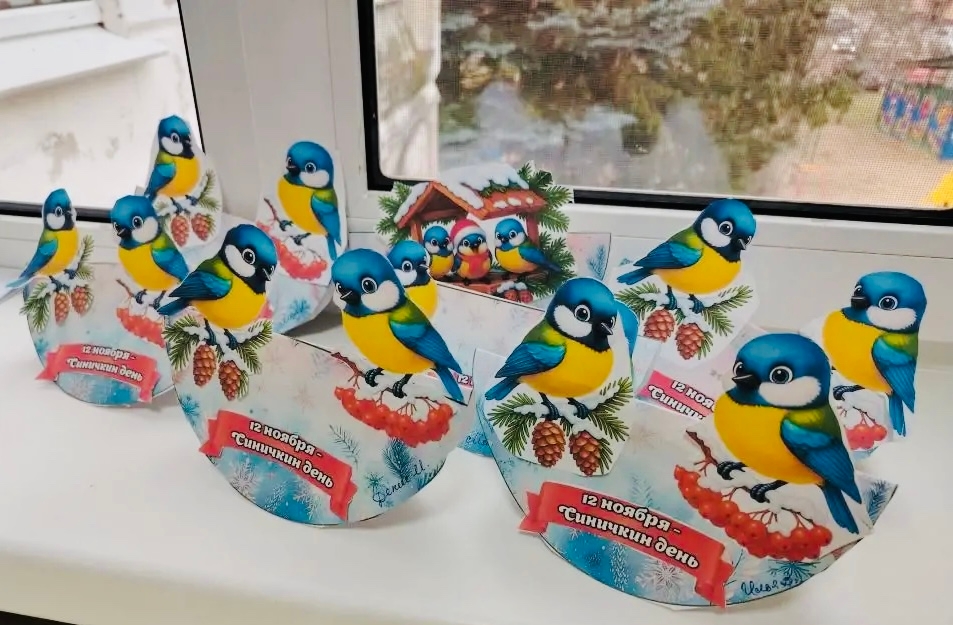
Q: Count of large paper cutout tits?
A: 11